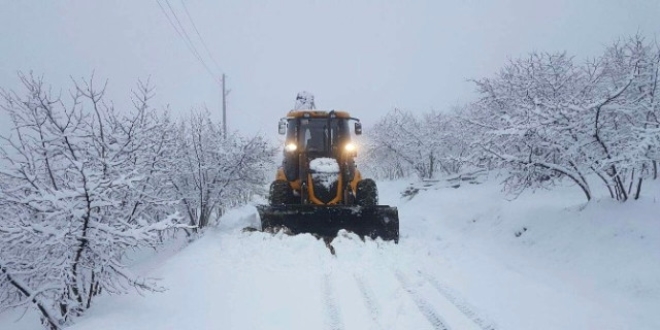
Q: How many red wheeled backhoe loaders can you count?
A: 0